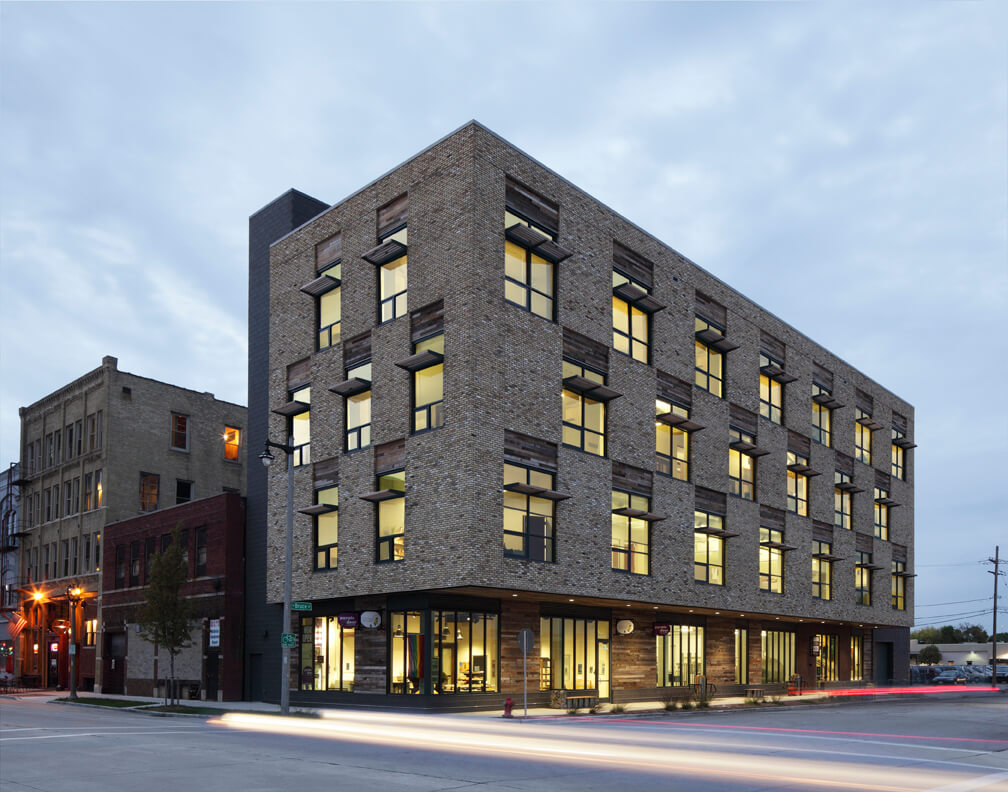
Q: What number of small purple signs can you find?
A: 2